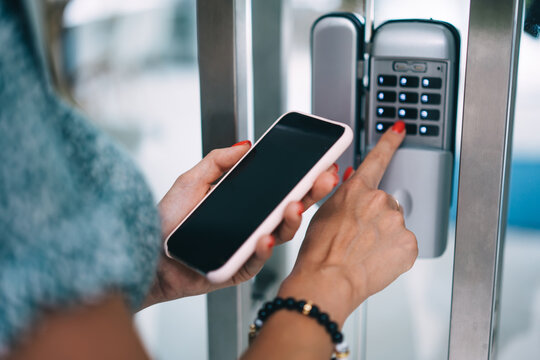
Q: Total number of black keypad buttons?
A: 12